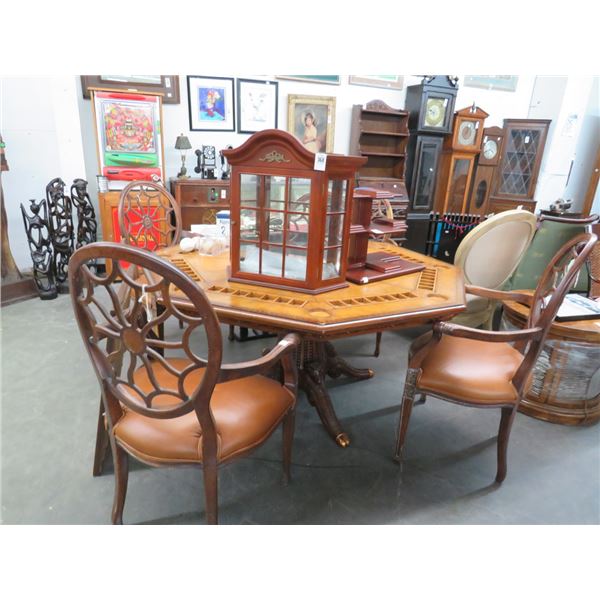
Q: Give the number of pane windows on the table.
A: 12